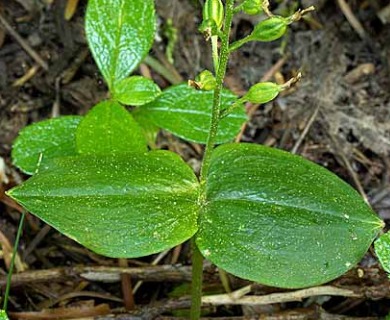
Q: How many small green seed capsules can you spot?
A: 5